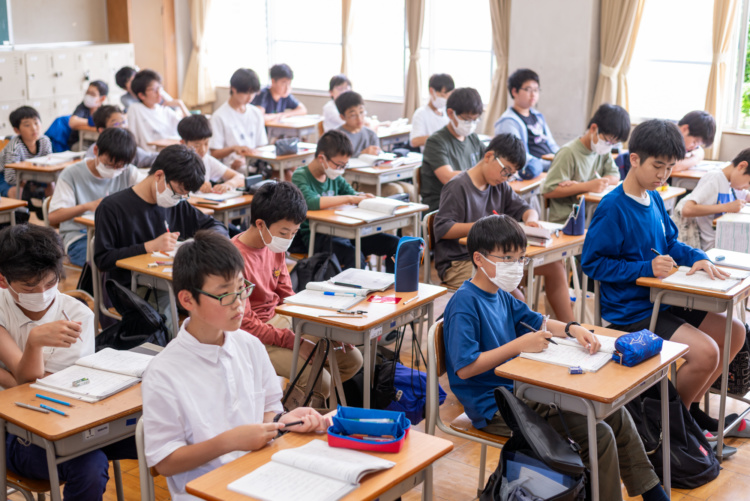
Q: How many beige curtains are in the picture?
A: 6